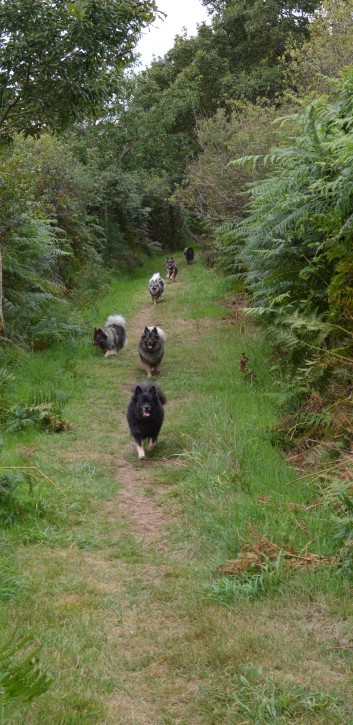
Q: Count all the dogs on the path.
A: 6